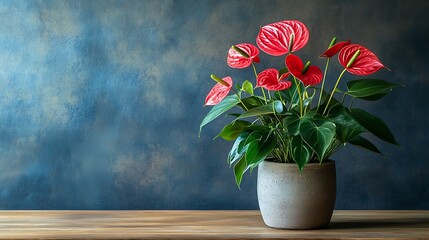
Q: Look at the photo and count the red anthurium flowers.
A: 7